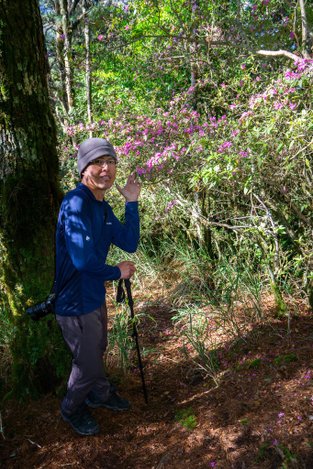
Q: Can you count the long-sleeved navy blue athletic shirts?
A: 1